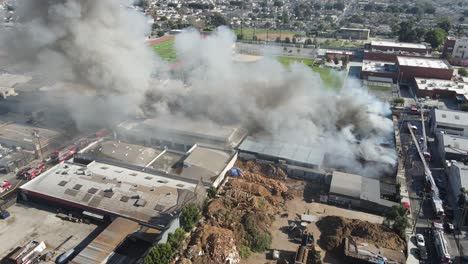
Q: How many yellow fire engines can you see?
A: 0